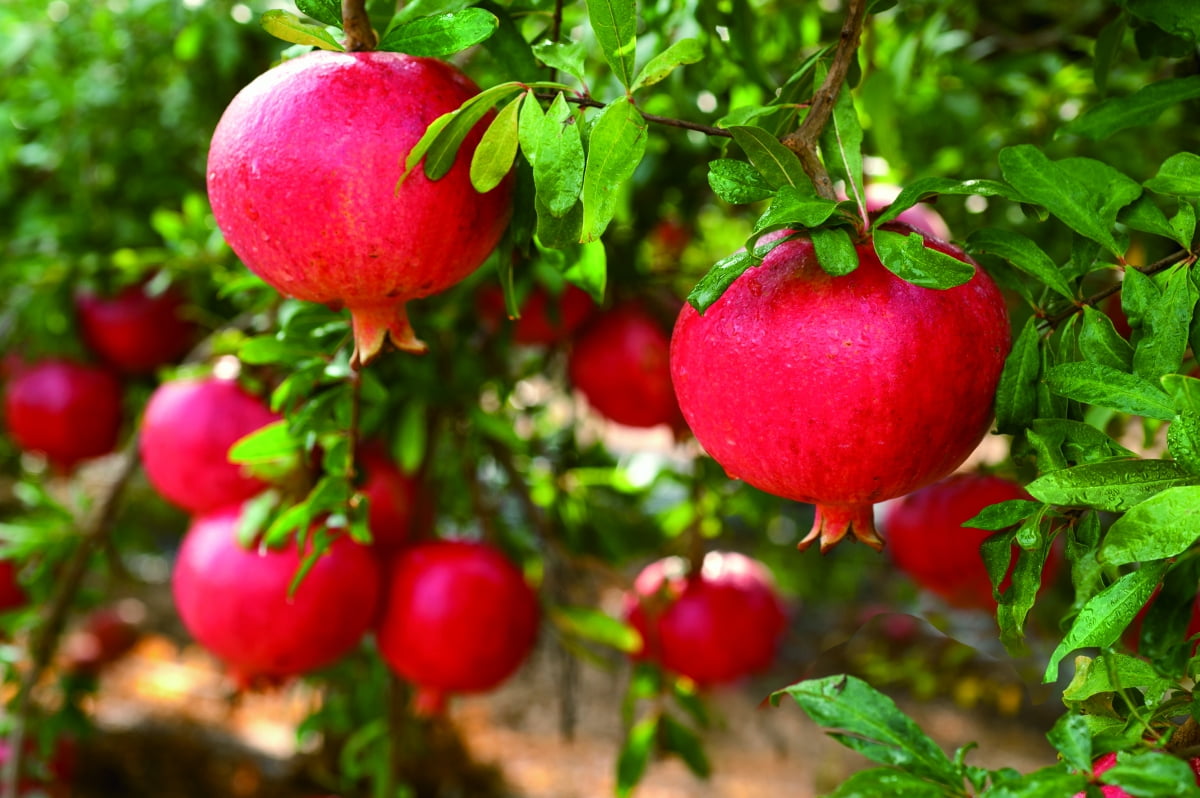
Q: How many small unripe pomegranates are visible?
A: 0